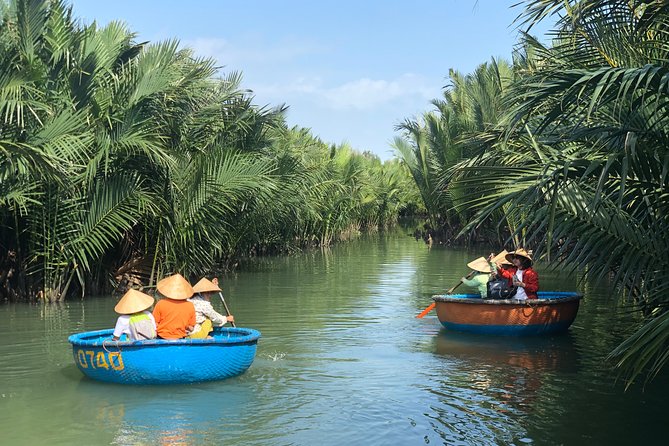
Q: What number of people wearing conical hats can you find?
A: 6